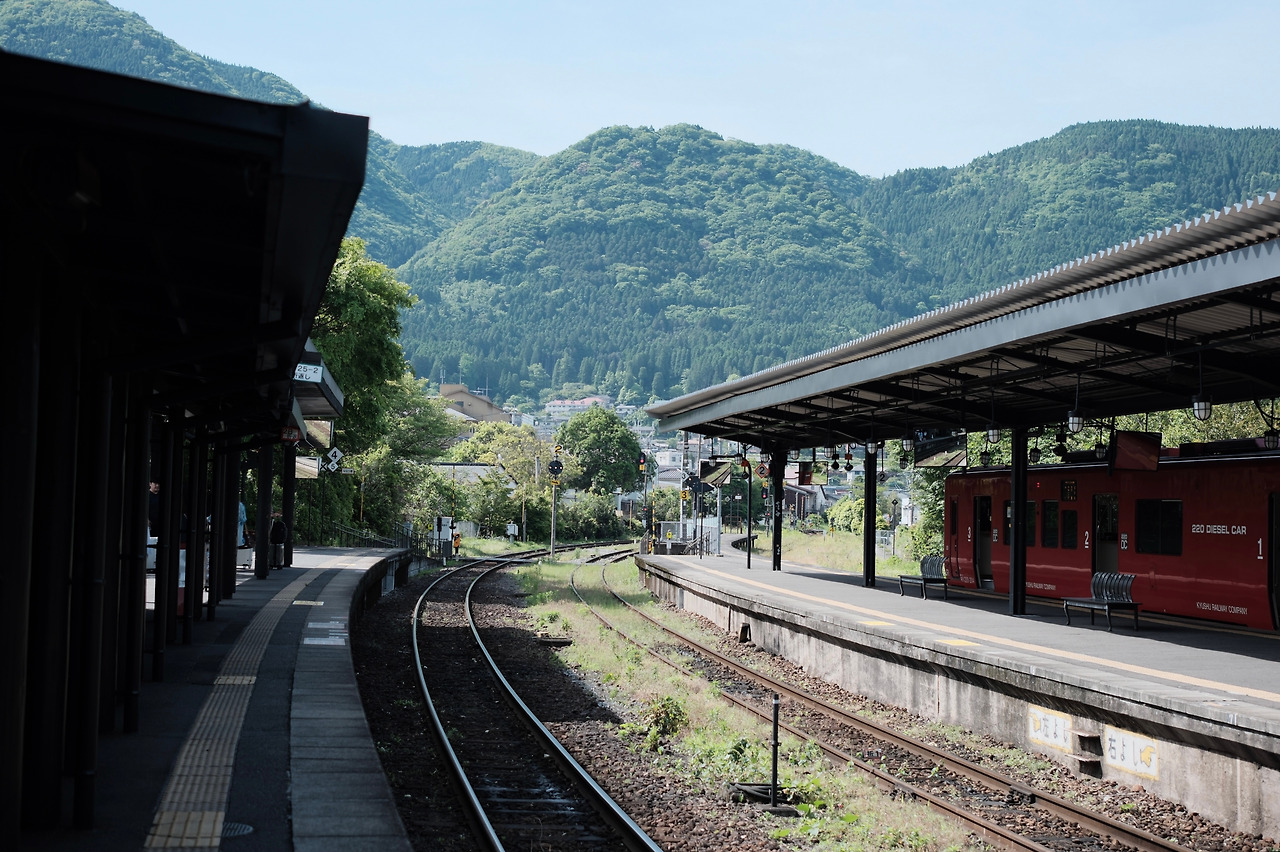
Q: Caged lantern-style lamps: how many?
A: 15